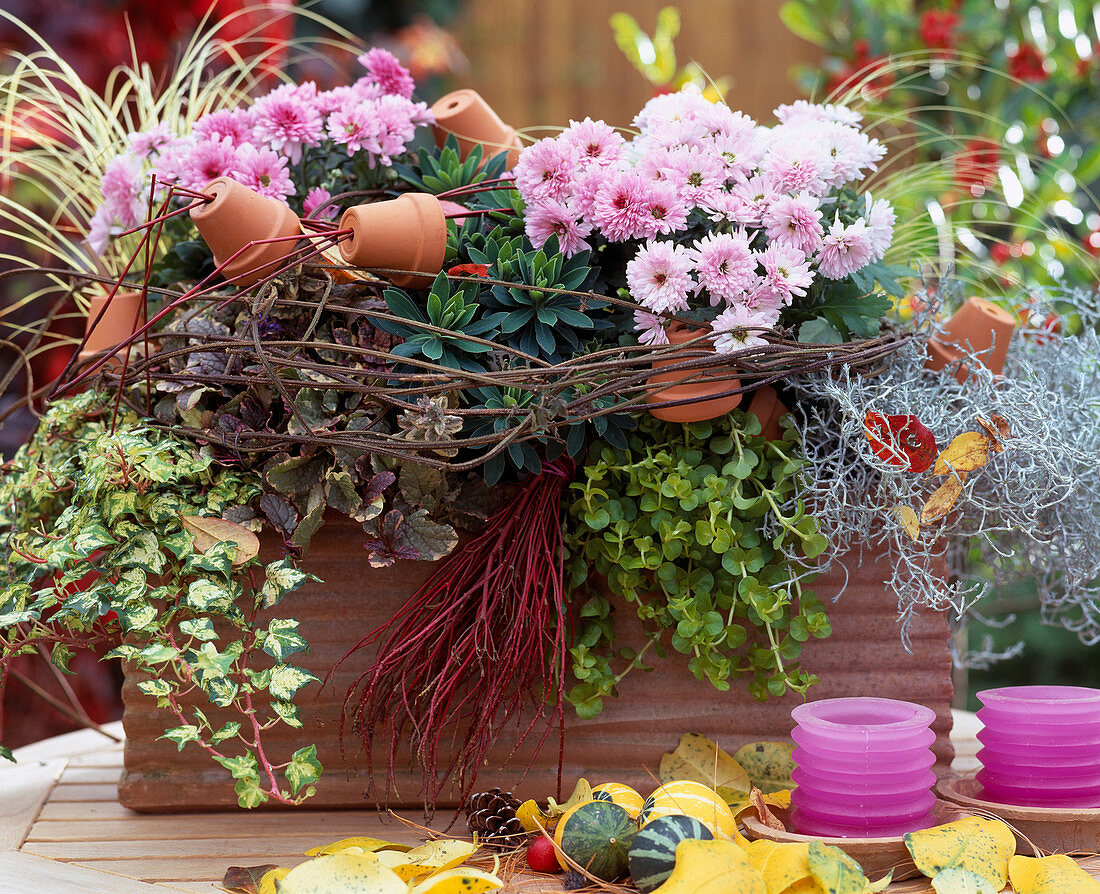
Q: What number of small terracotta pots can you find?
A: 7